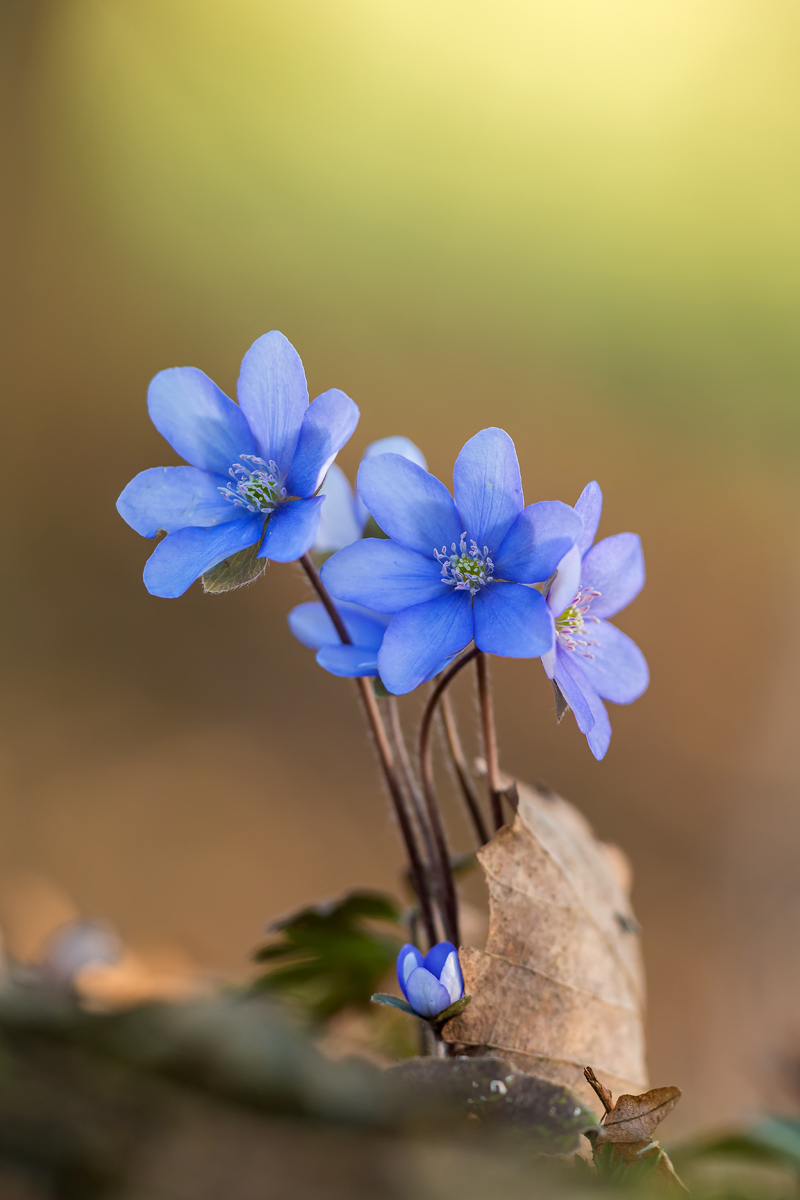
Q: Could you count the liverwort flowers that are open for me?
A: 5